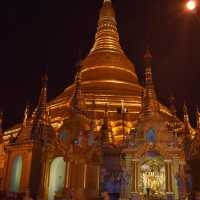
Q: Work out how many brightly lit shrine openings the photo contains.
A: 3